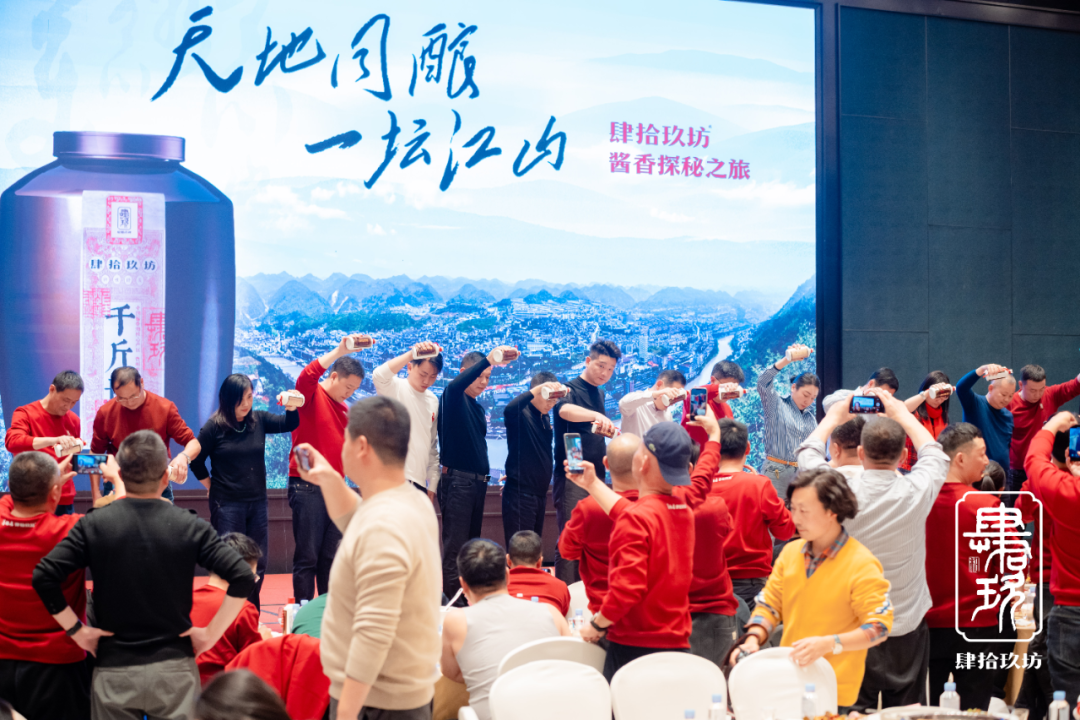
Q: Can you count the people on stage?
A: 15